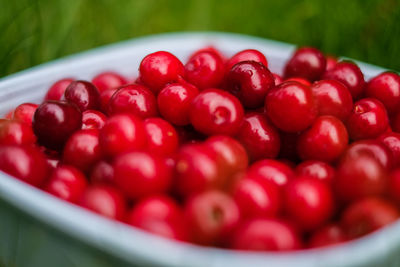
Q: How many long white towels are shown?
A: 0